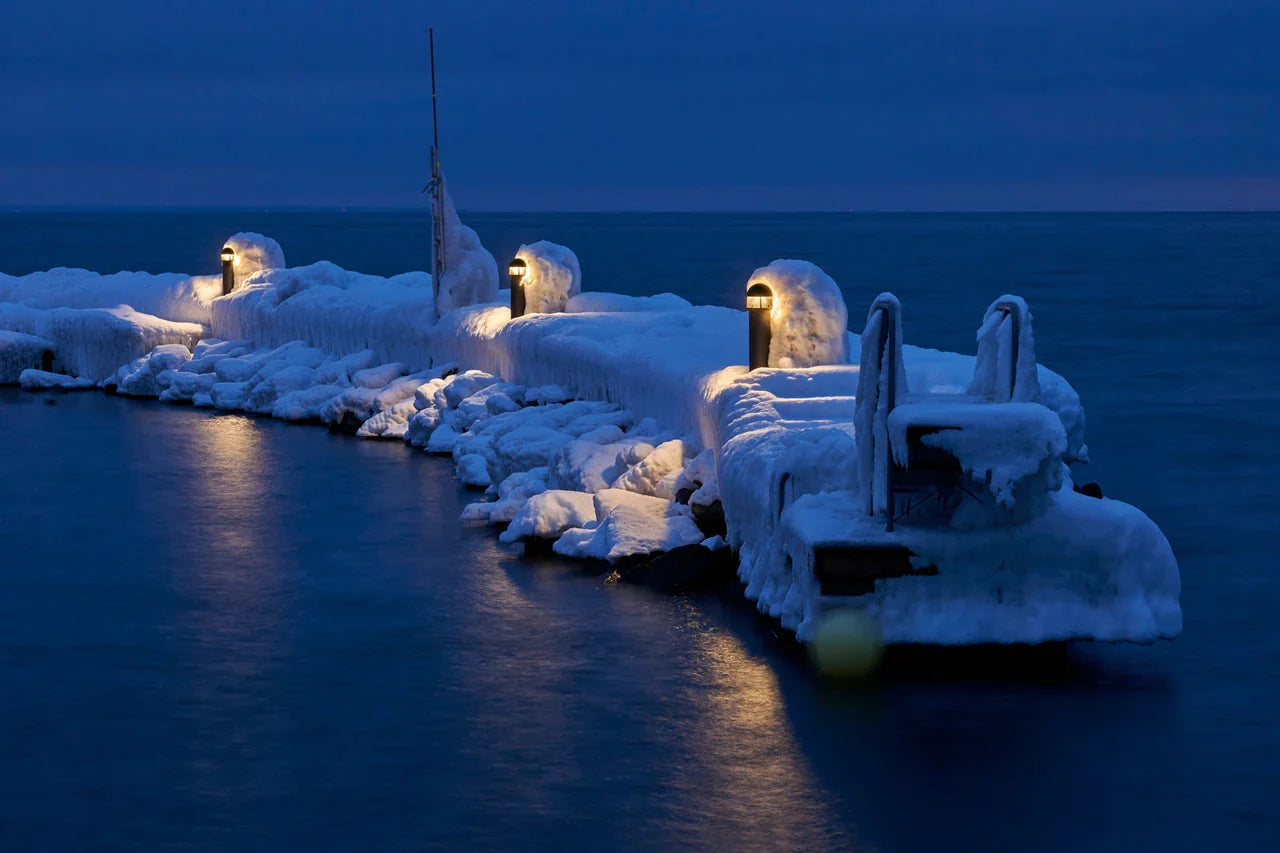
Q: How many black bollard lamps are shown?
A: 3